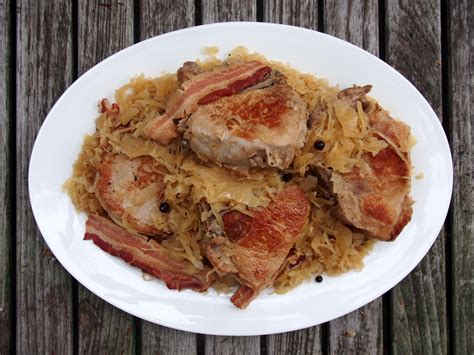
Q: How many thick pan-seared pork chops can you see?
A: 4